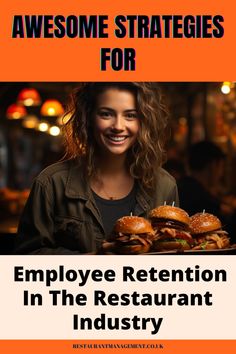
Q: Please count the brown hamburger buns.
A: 3